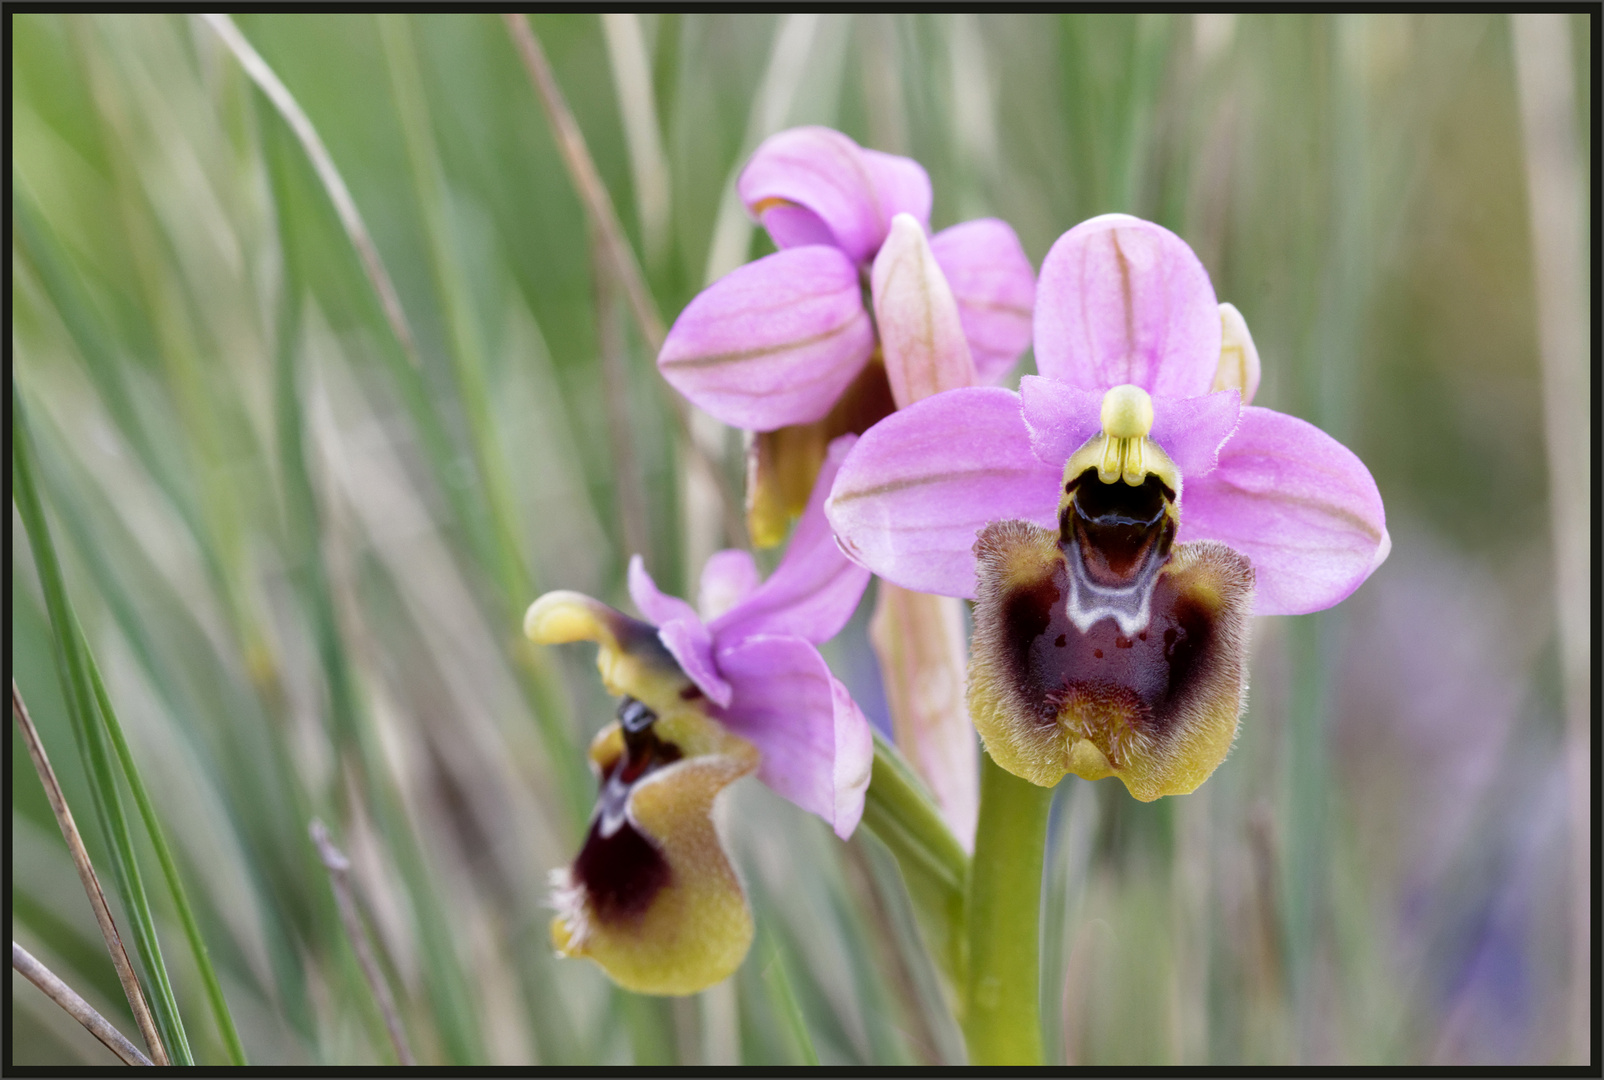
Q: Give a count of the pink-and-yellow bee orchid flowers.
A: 3